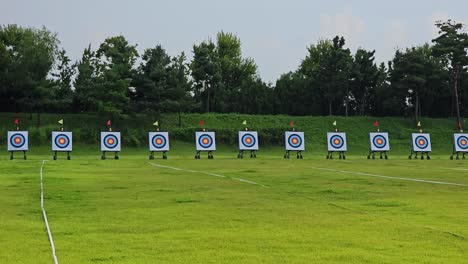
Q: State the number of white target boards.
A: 11